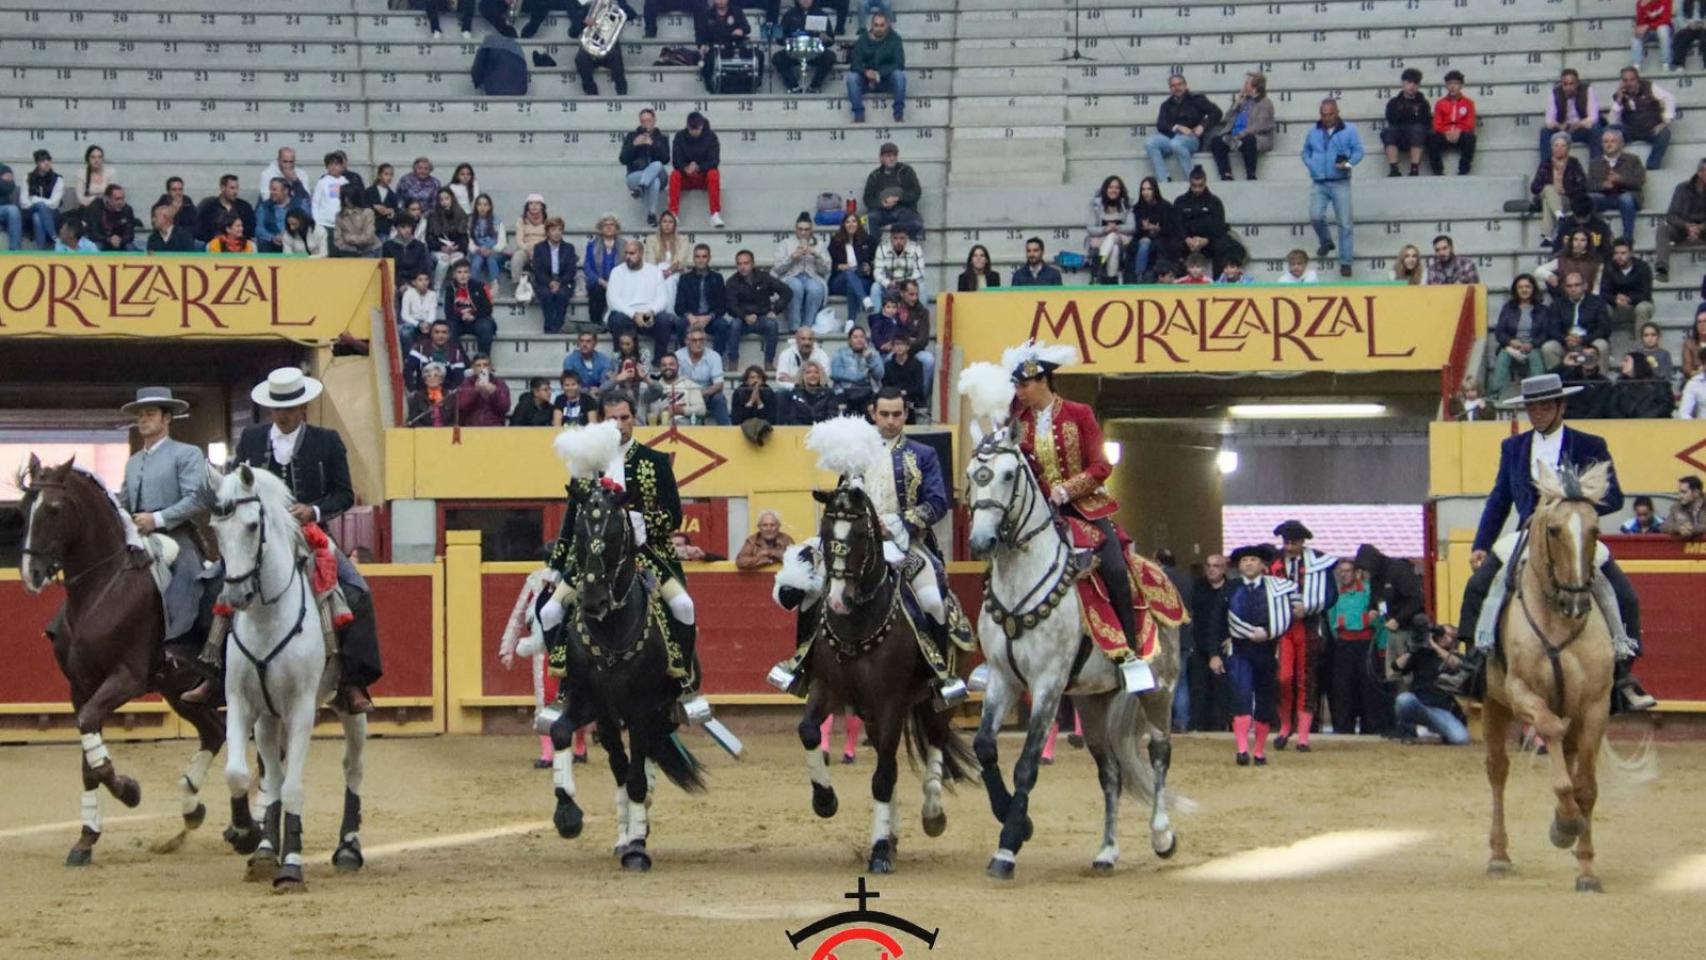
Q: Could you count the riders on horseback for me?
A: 6